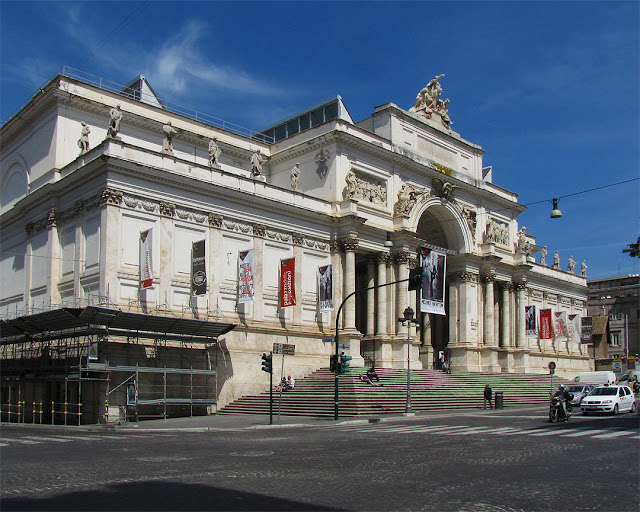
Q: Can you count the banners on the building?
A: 11